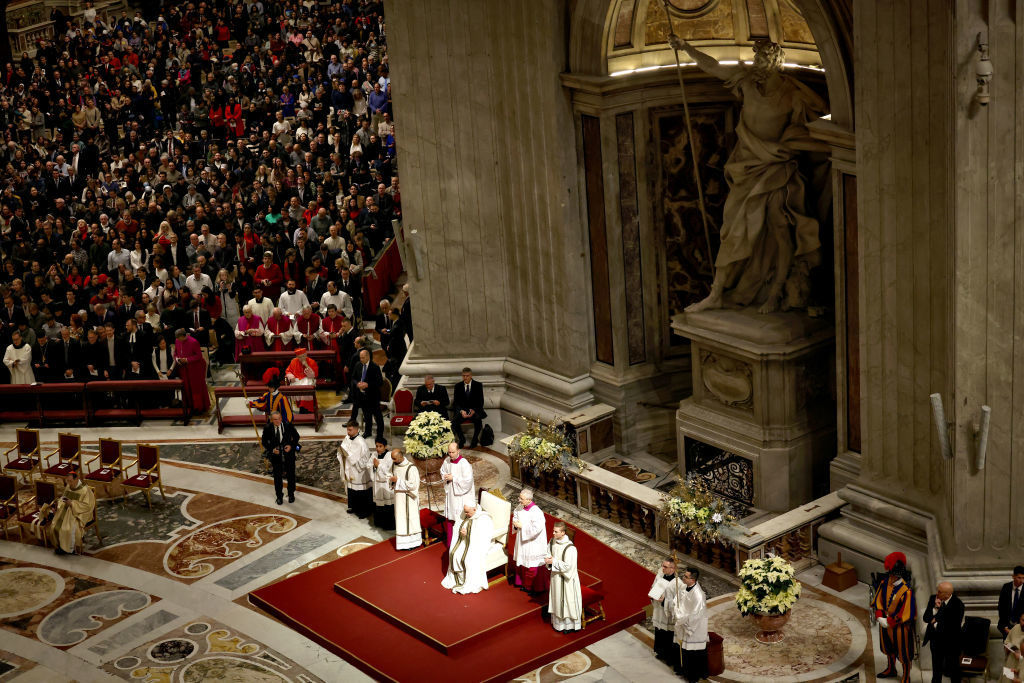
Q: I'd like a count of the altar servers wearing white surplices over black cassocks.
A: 4